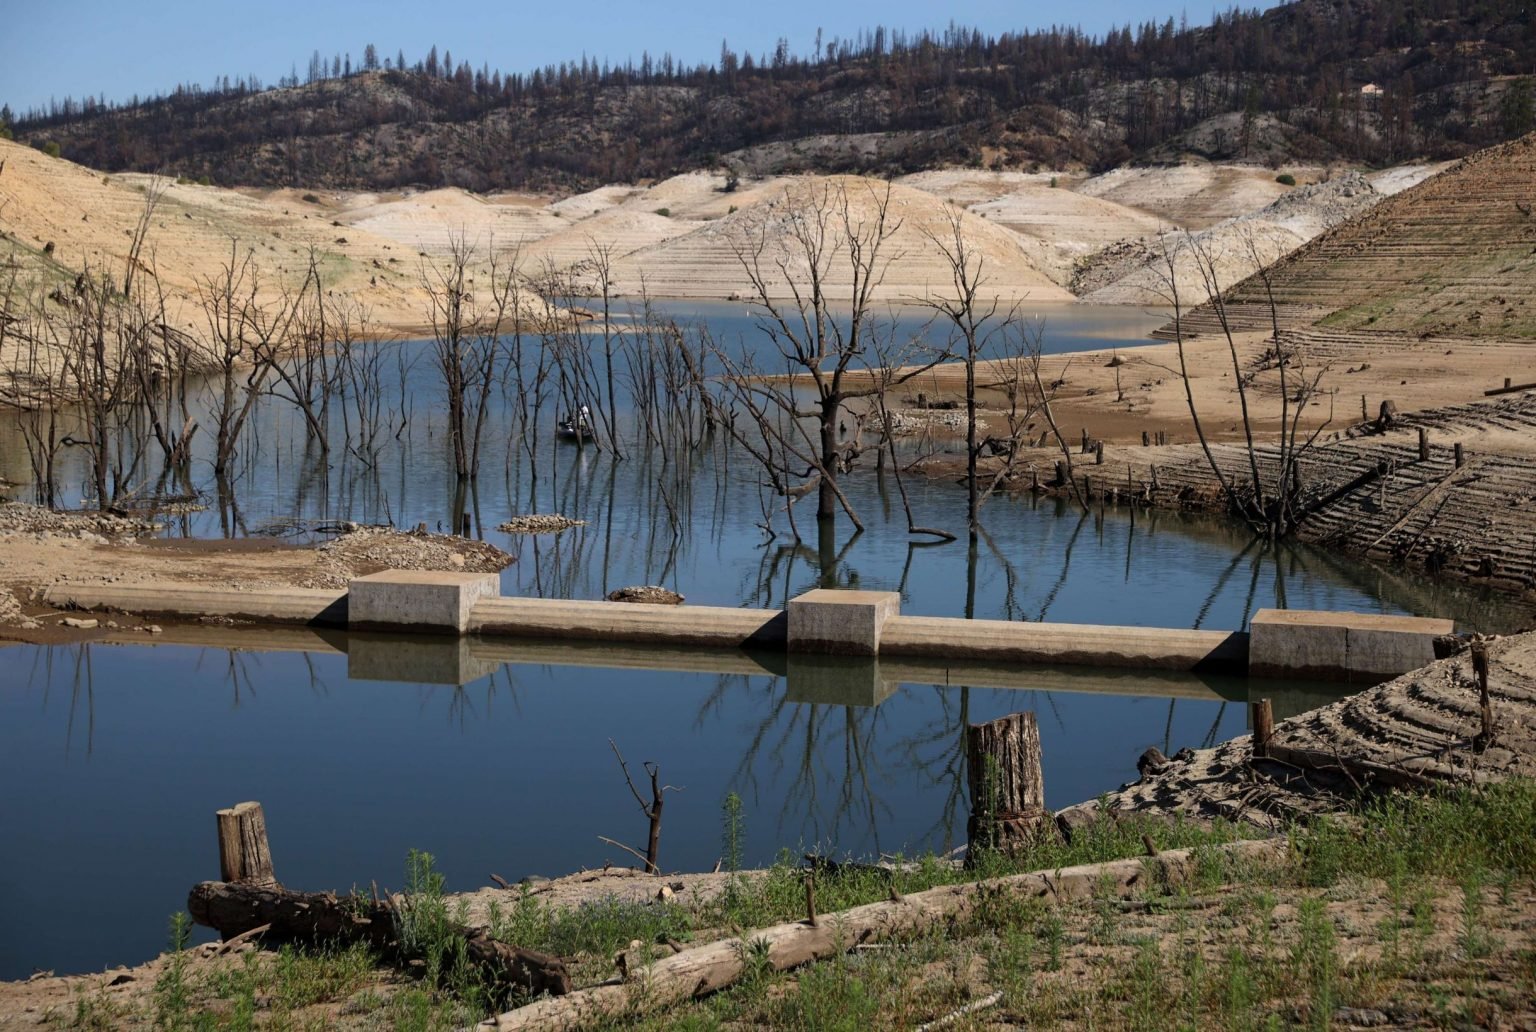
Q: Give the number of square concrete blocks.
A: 3